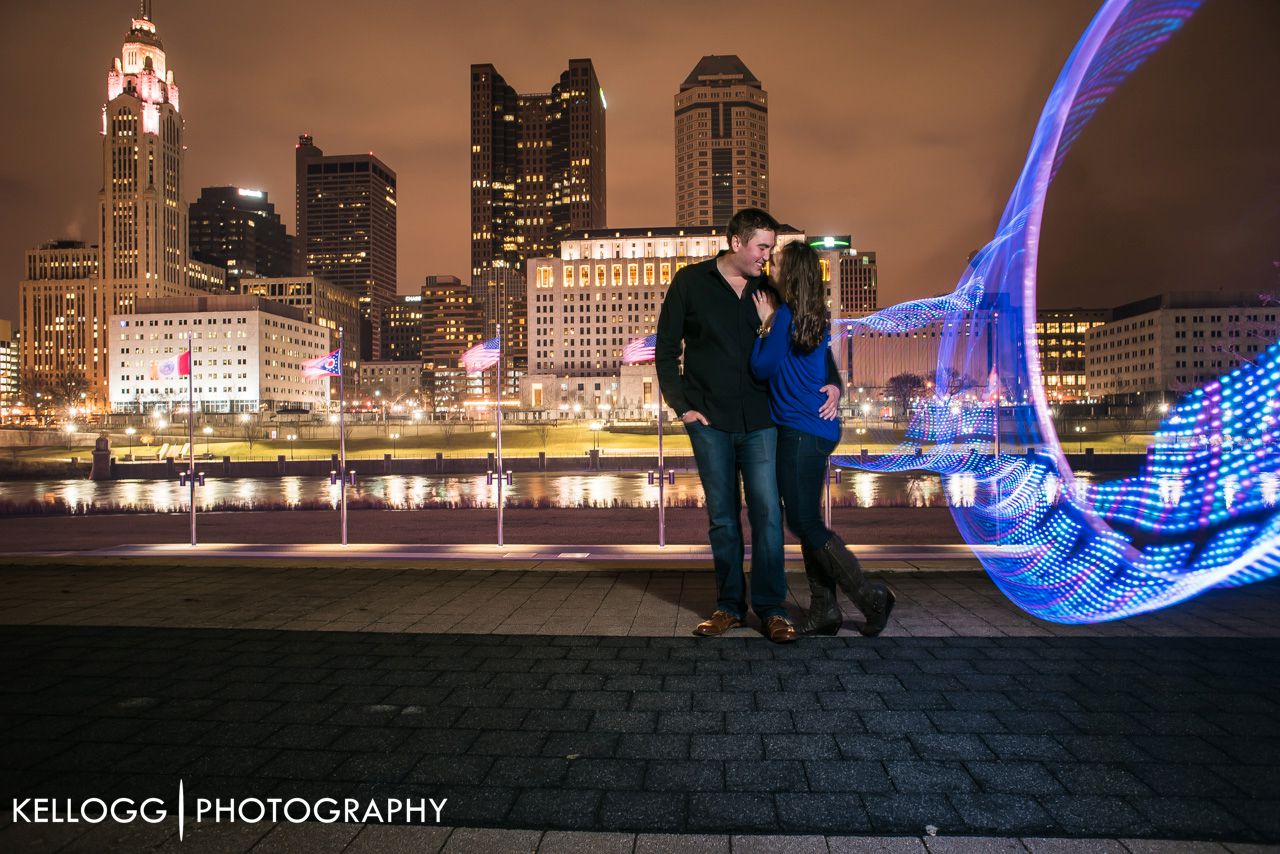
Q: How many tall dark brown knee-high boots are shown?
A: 2